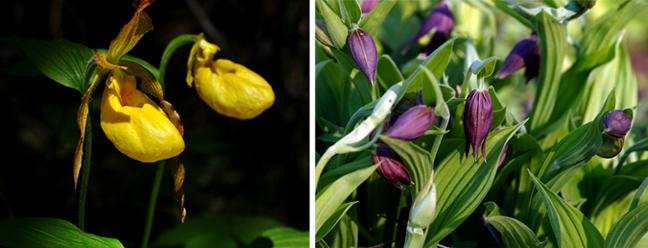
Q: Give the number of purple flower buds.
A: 7